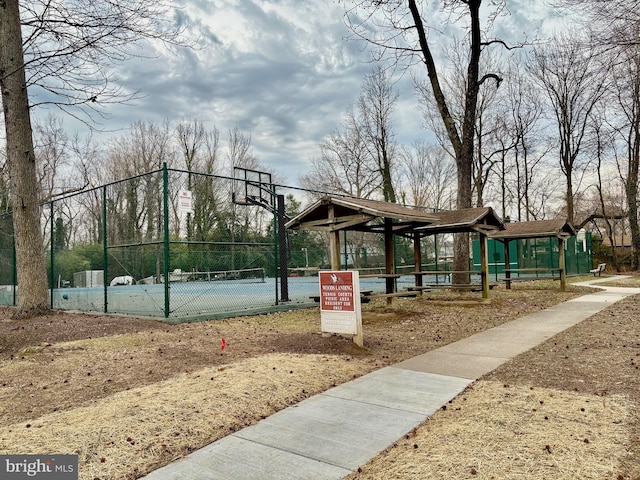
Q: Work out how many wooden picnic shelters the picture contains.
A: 3